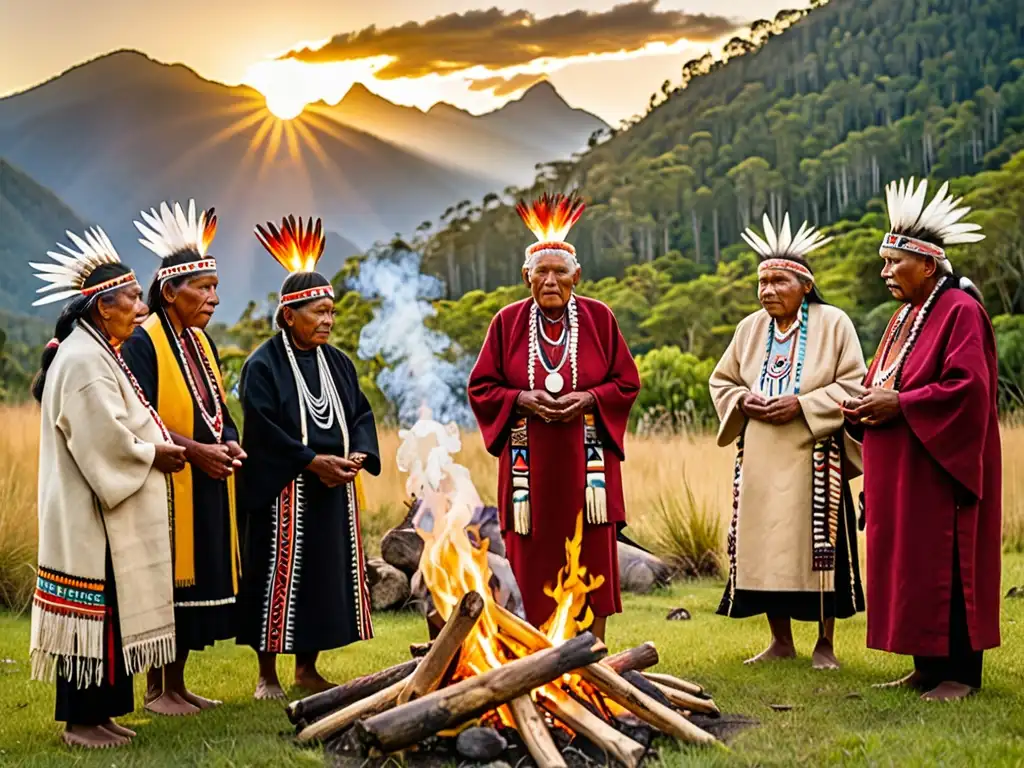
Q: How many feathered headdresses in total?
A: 6